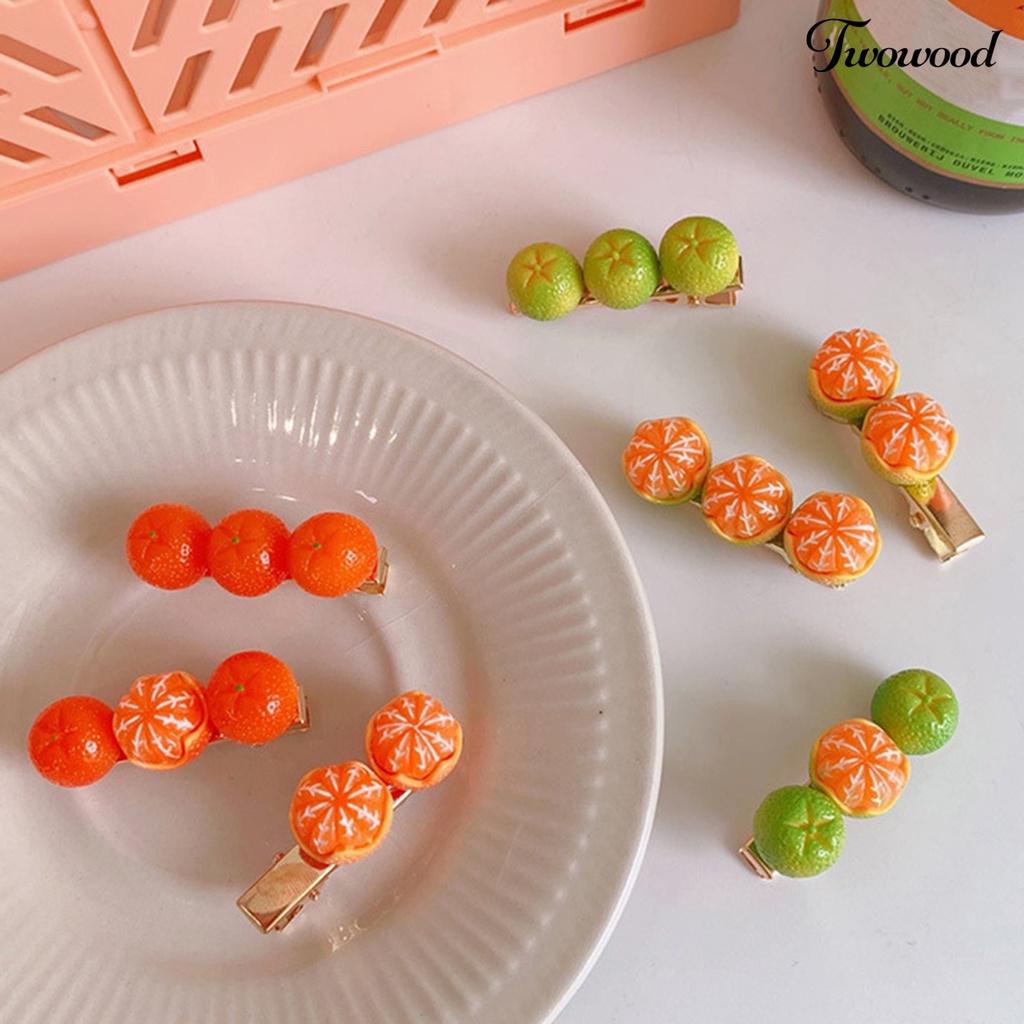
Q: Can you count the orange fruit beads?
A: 14